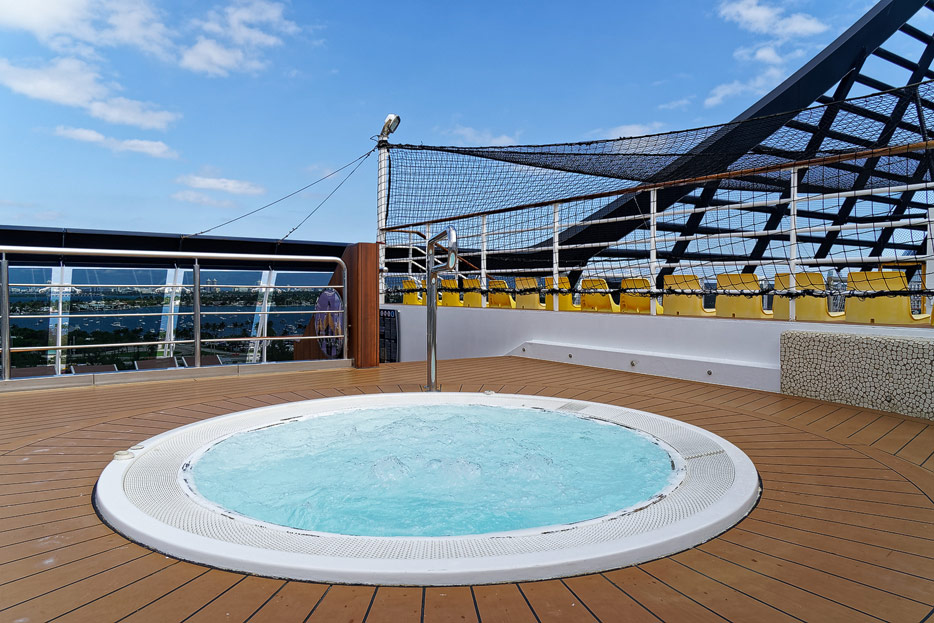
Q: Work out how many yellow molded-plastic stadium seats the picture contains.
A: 13